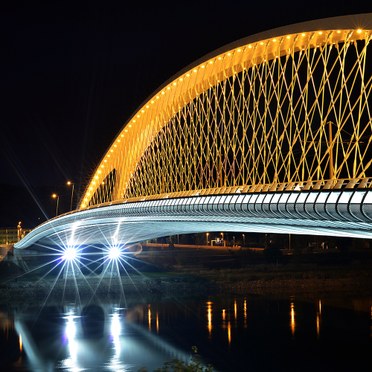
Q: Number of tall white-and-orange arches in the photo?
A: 1